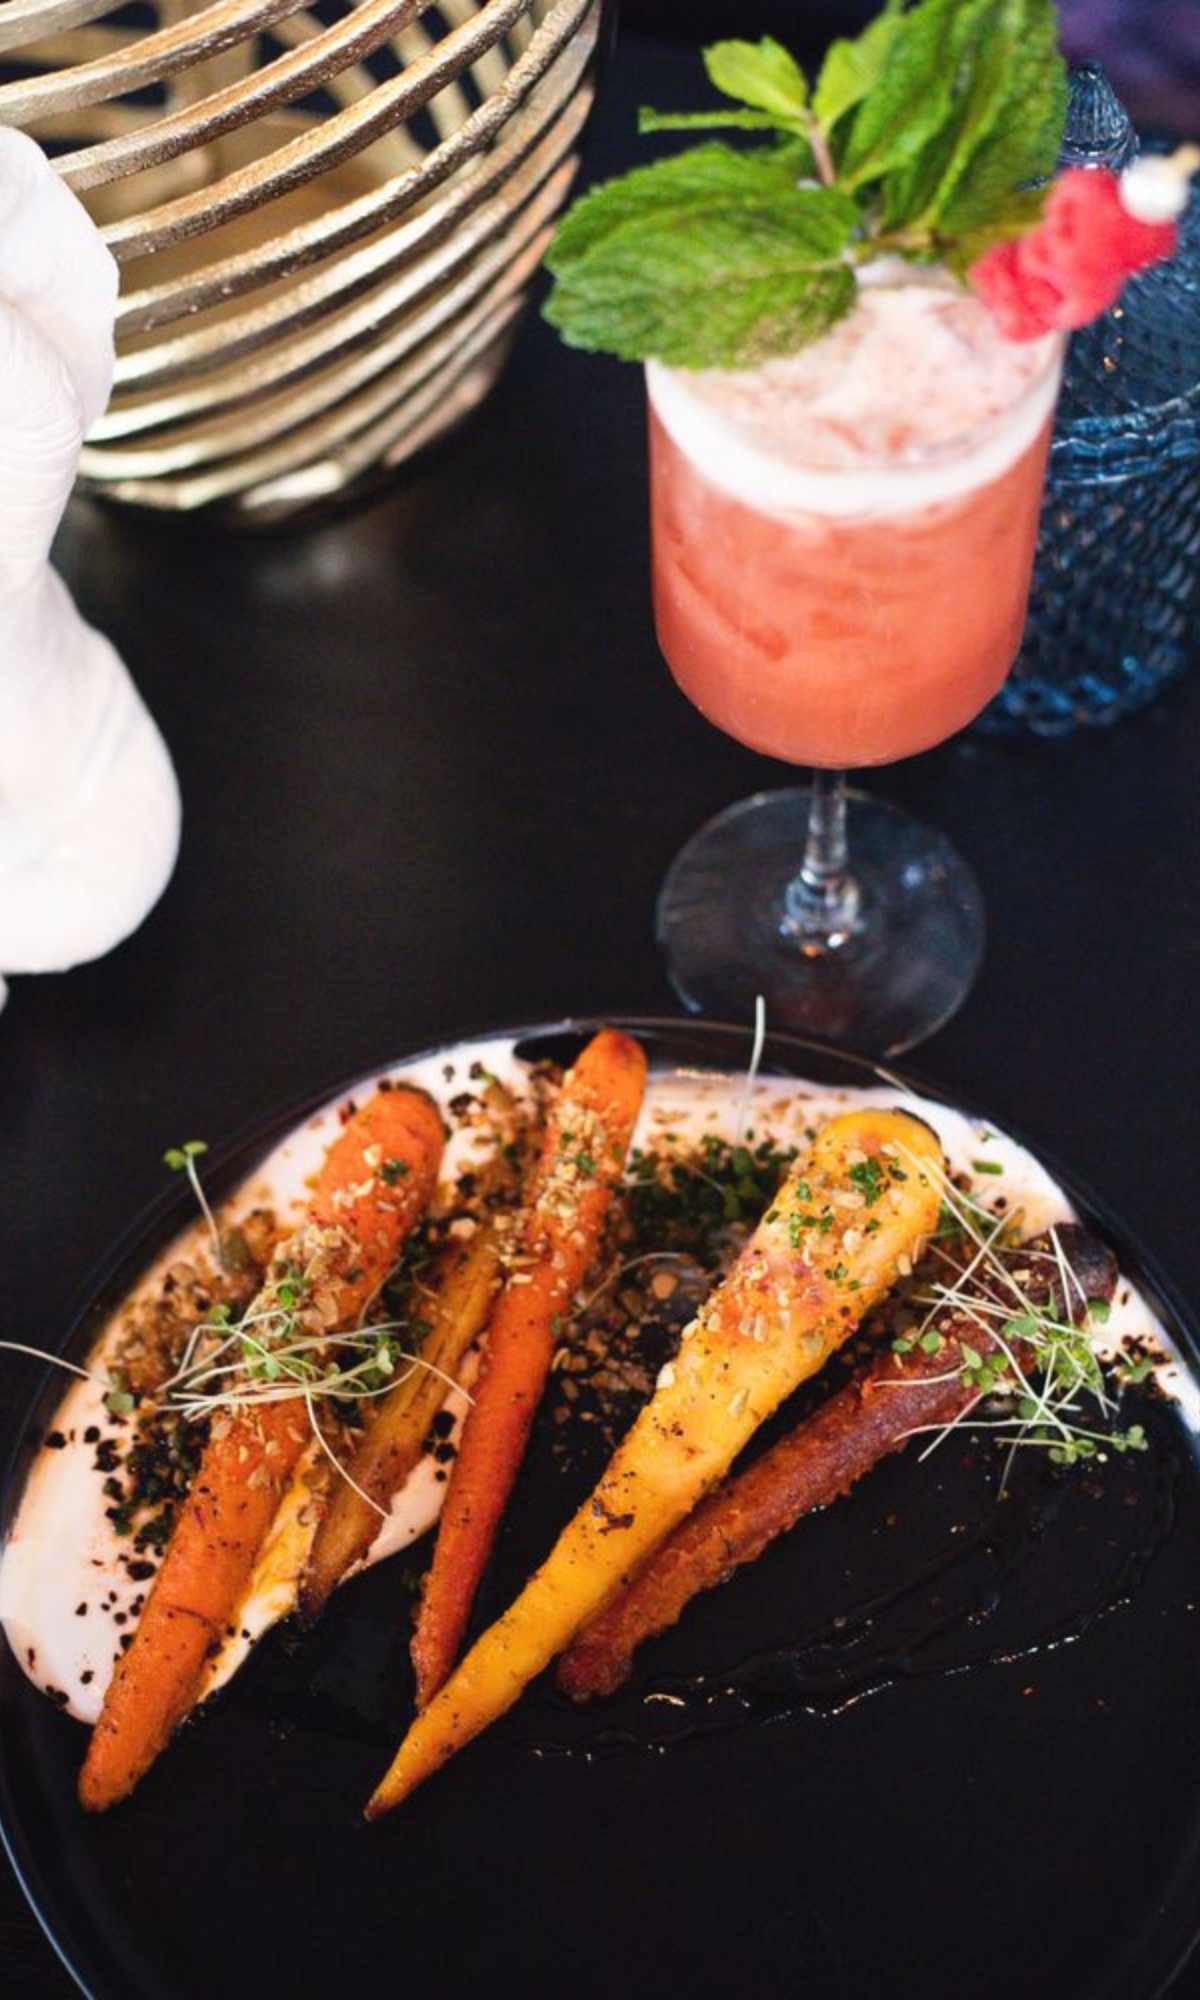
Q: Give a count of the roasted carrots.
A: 5